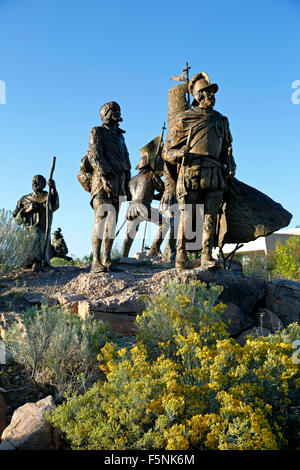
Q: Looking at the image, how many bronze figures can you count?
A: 5